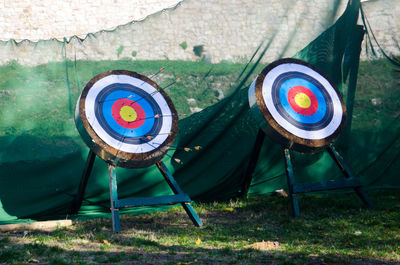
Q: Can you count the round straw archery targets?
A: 2